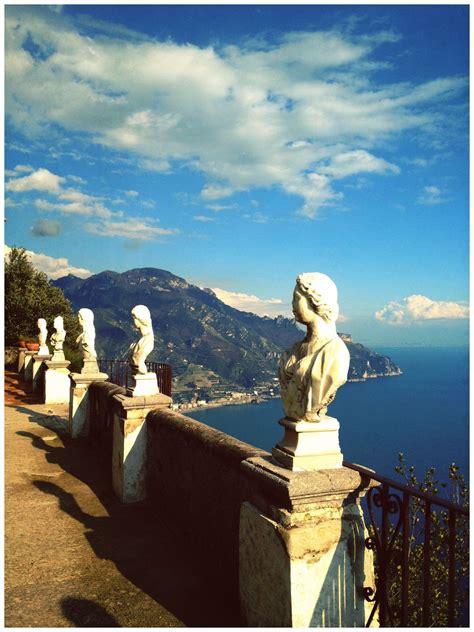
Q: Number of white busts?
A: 5